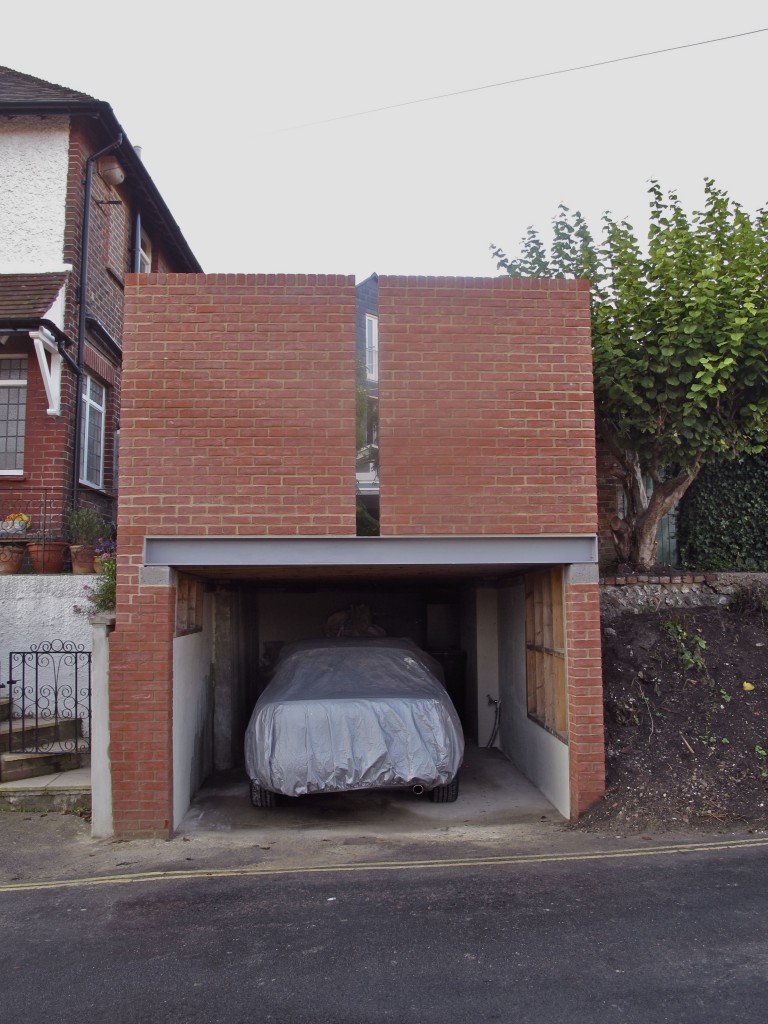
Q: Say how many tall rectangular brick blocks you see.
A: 2